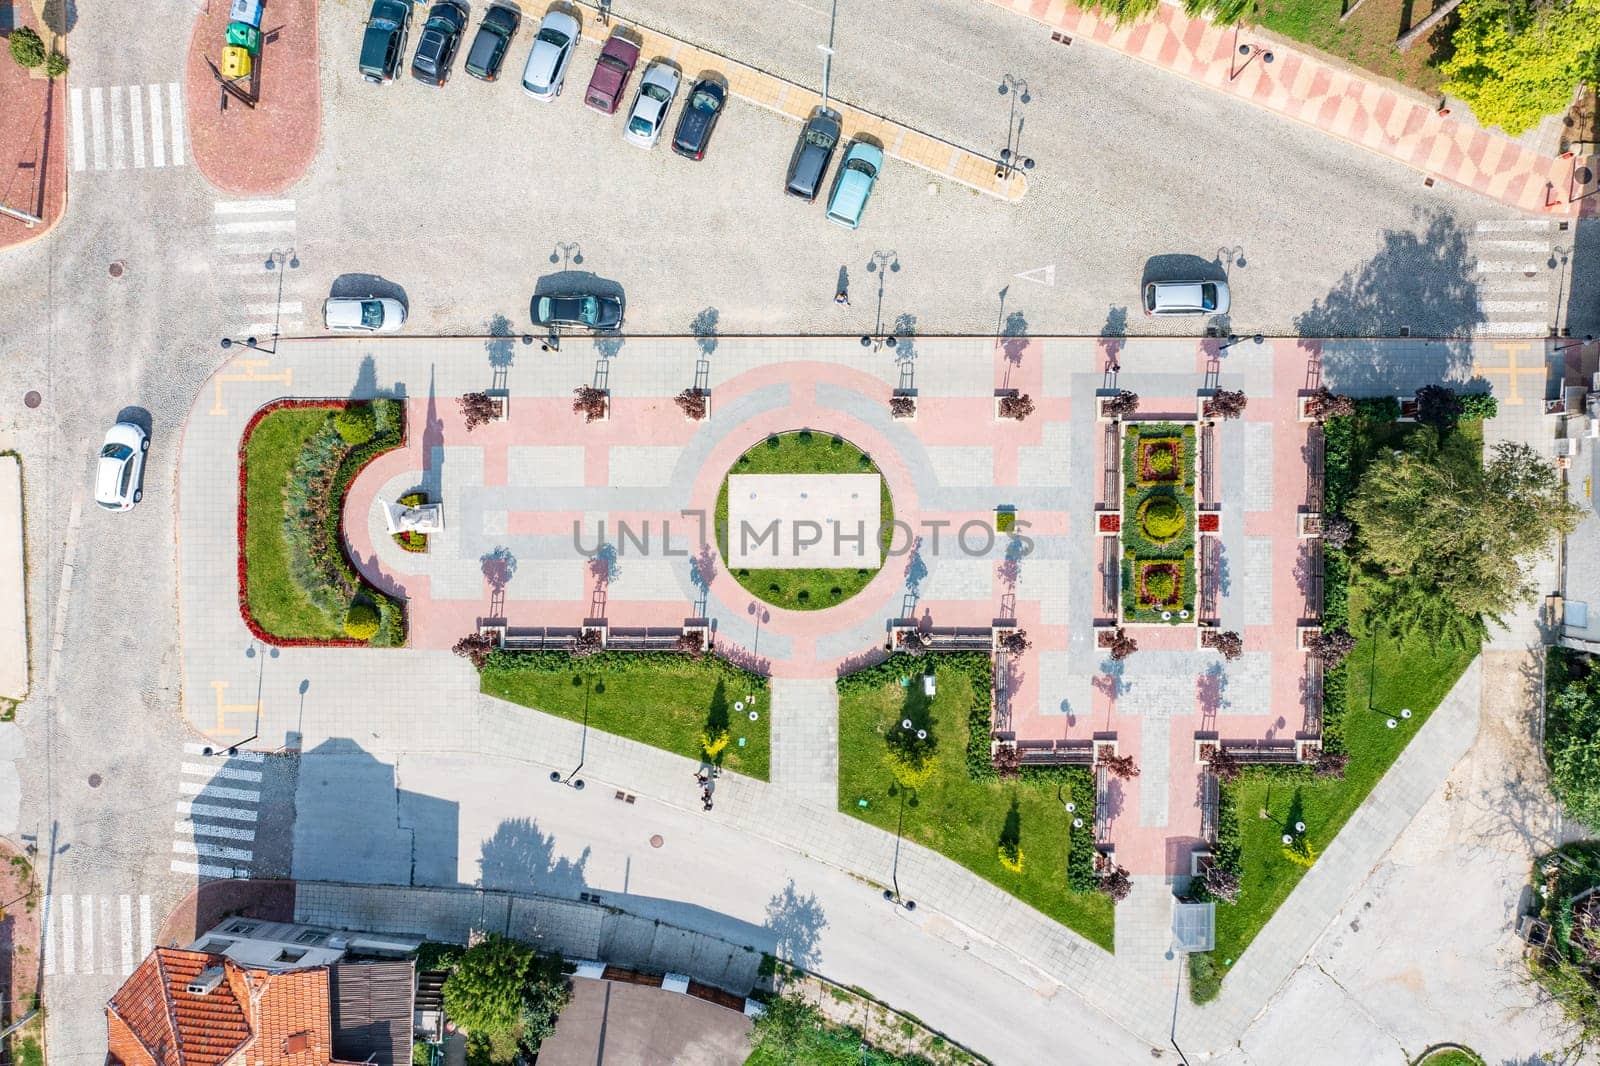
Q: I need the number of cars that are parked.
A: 12